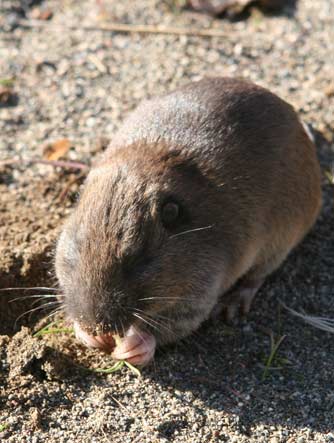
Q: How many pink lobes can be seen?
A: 2